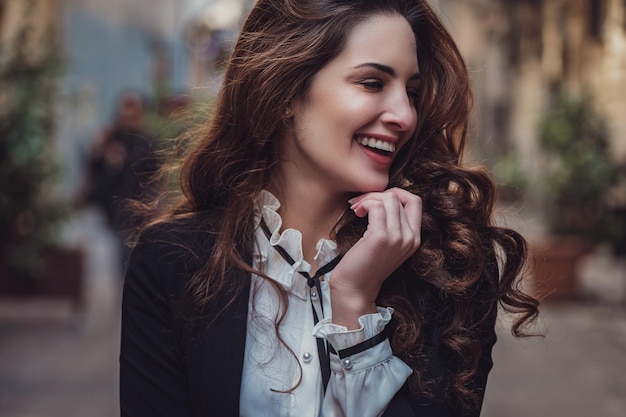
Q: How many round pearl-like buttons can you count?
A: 3